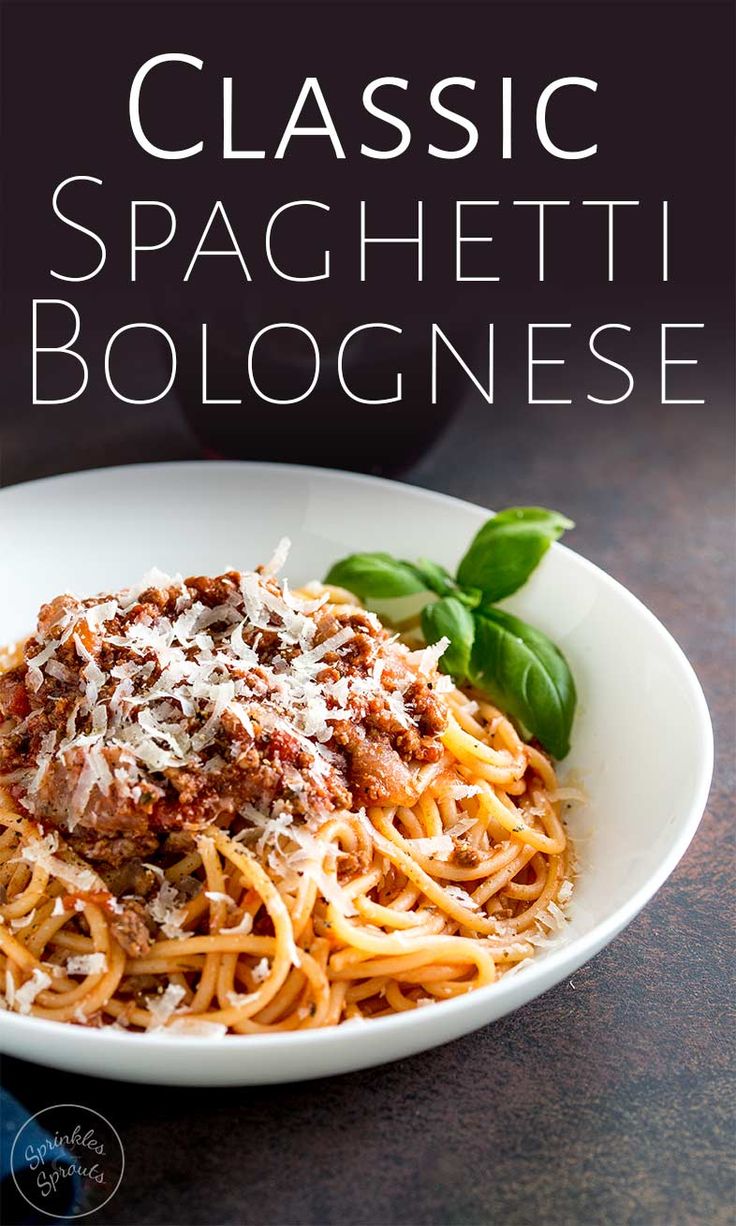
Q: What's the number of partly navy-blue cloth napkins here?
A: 1